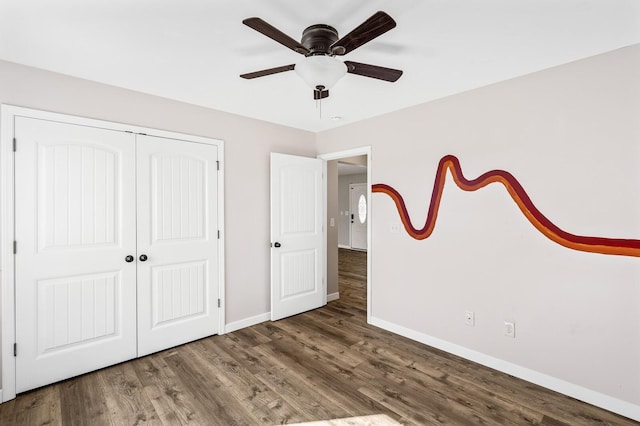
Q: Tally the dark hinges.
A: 6